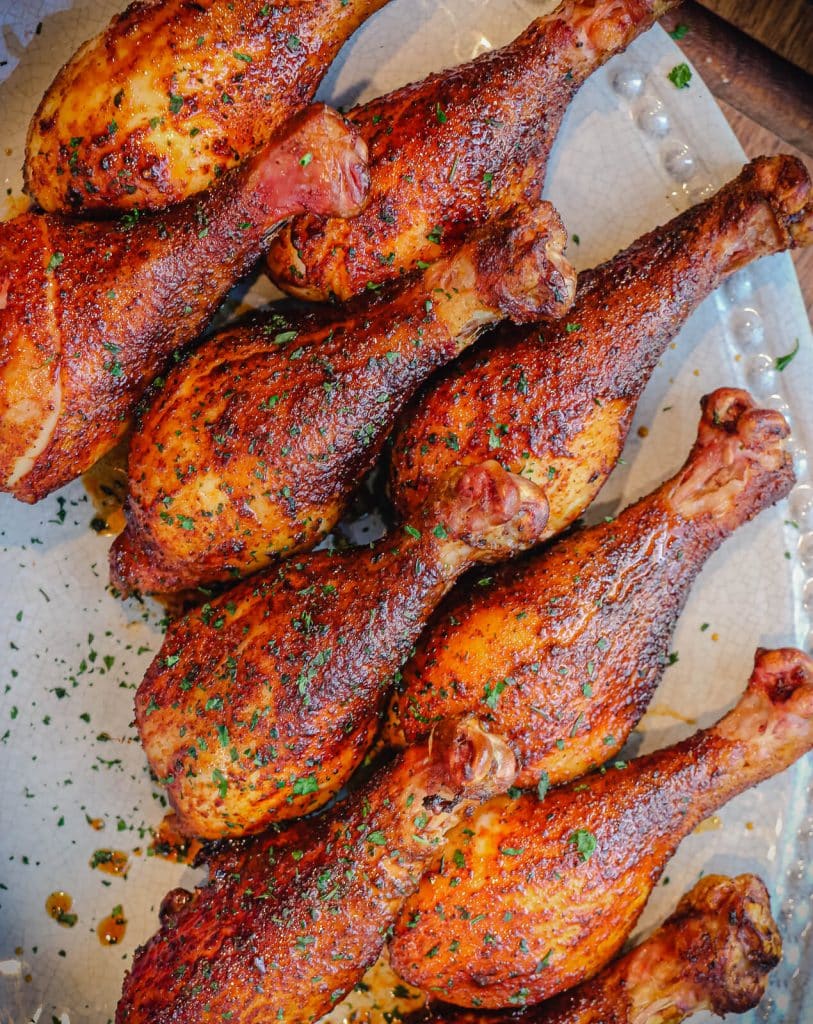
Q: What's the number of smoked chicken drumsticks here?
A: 10